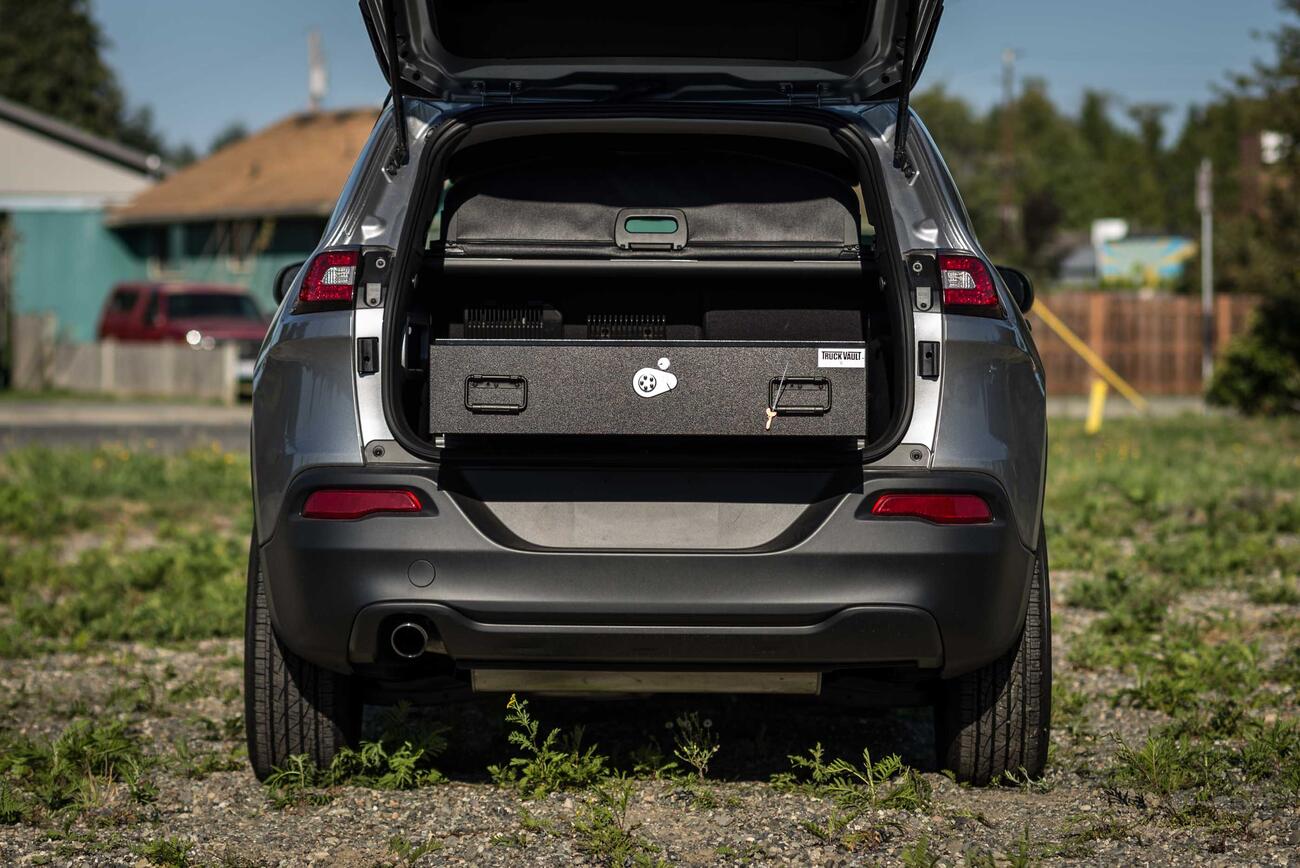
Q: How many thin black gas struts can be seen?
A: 2